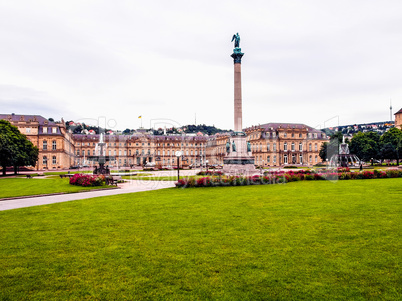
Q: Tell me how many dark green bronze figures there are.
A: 4